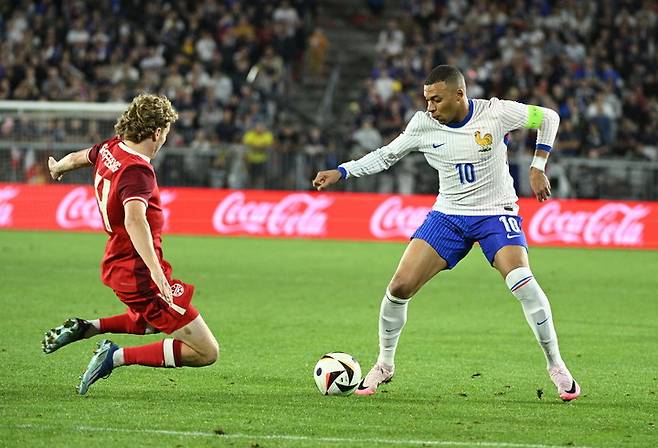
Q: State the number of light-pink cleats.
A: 2